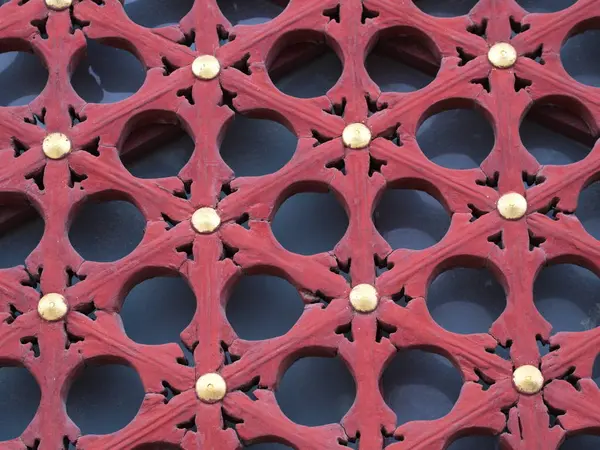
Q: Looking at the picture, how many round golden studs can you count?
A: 11